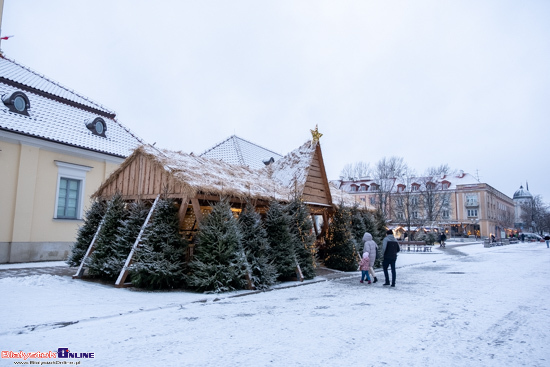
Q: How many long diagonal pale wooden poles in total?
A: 2